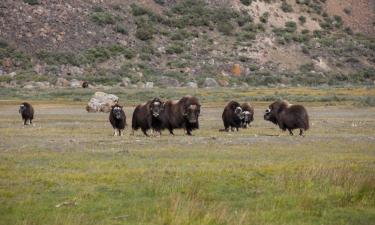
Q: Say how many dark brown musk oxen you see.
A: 7